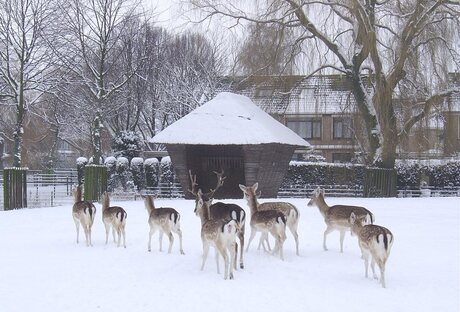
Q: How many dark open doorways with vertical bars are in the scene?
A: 1